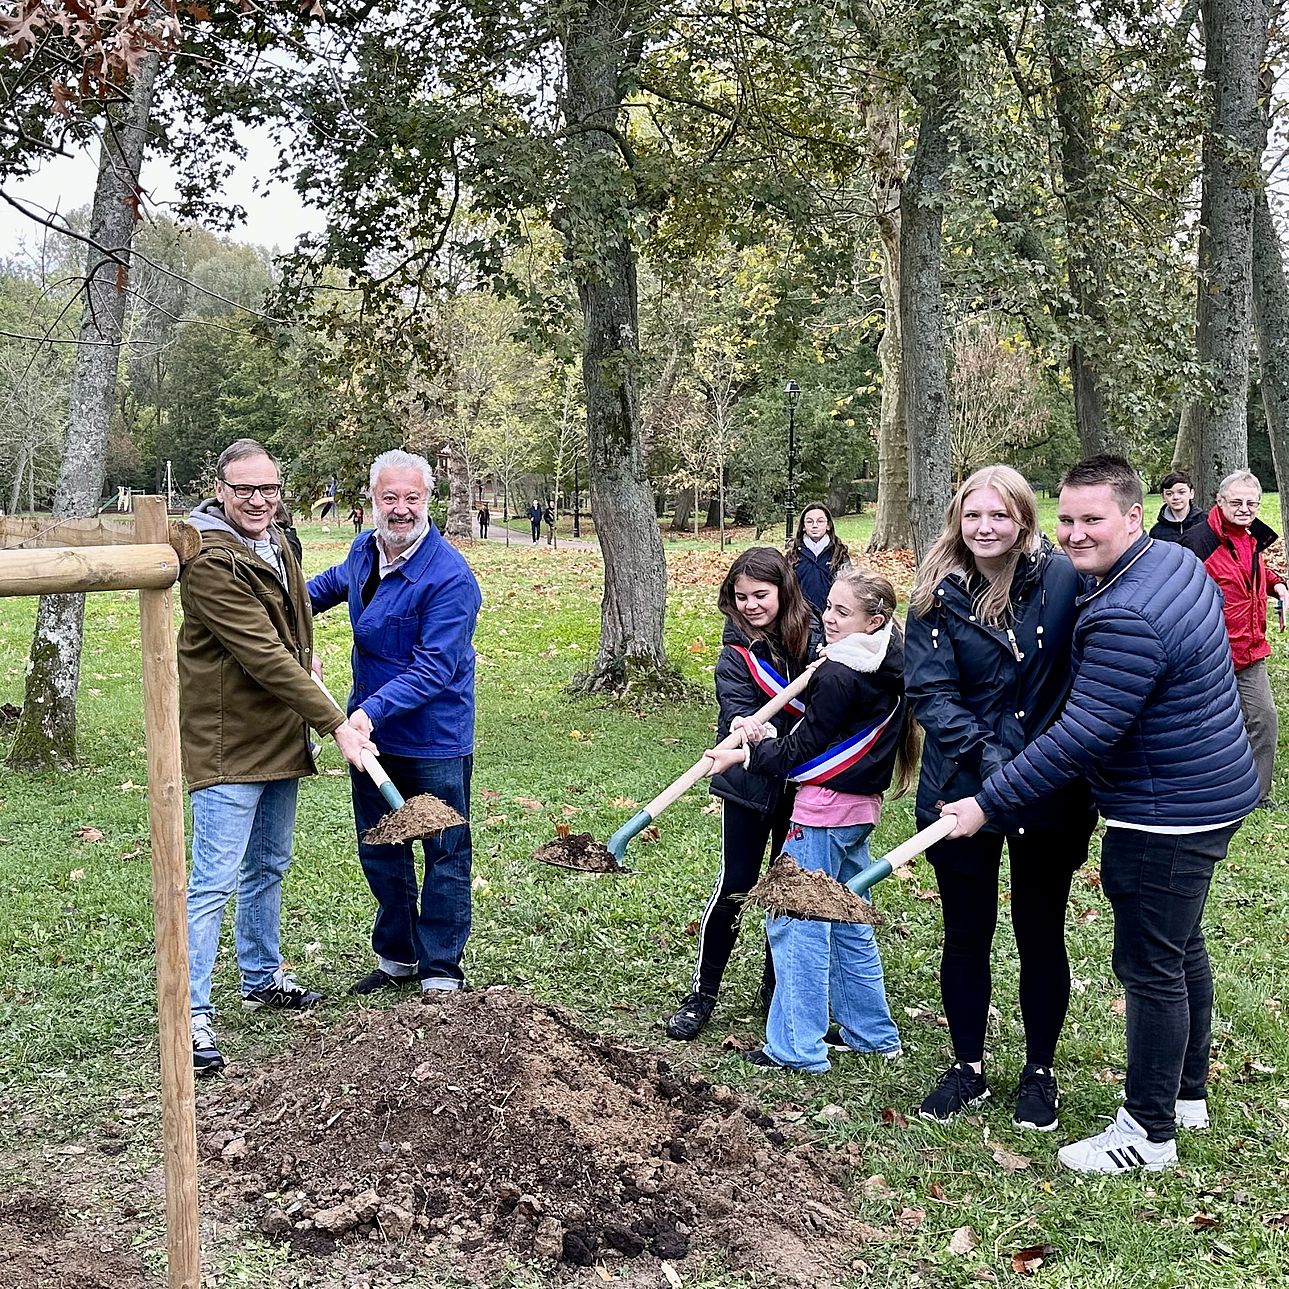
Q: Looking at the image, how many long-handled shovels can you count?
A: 3